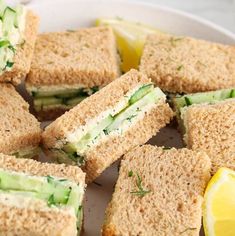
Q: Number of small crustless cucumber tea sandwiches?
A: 8